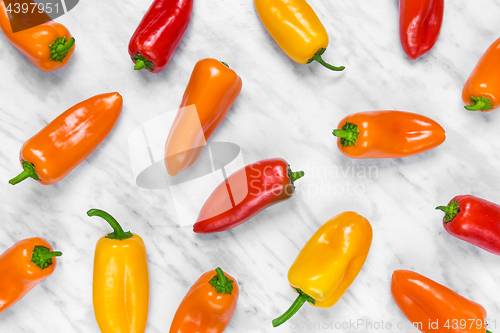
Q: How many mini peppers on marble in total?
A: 15